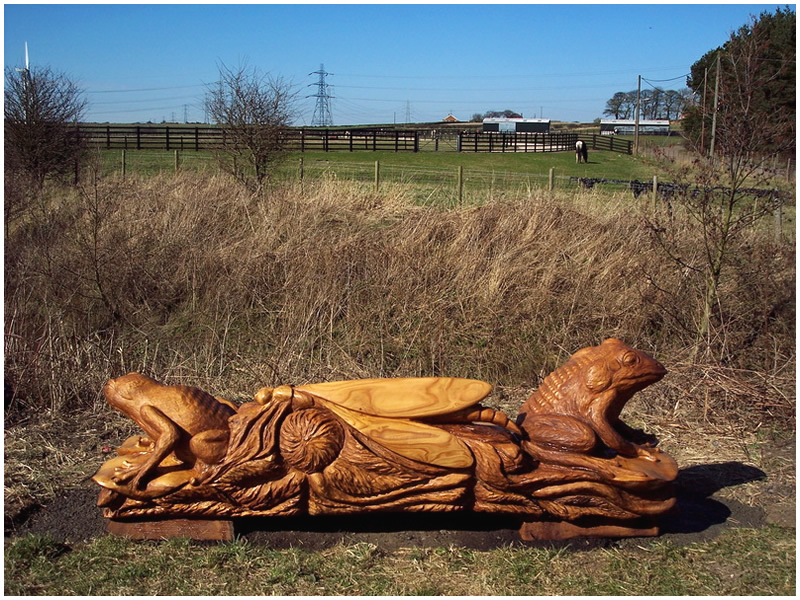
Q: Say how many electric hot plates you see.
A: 0